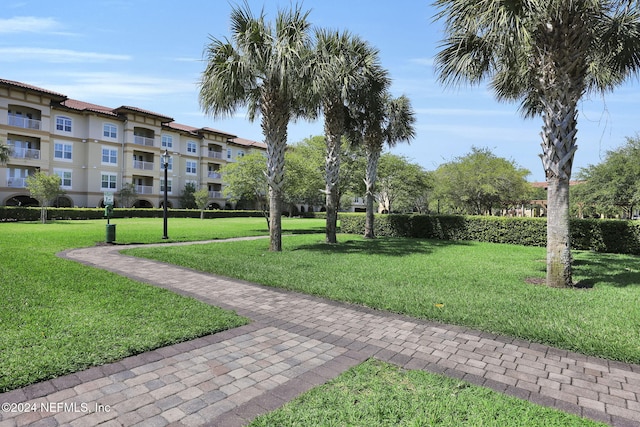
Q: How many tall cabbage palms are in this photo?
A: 4